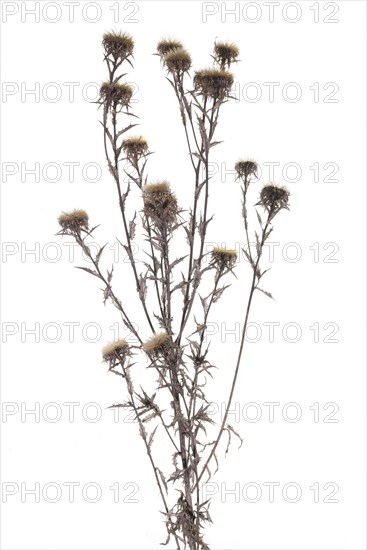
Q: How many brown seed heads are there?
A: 14